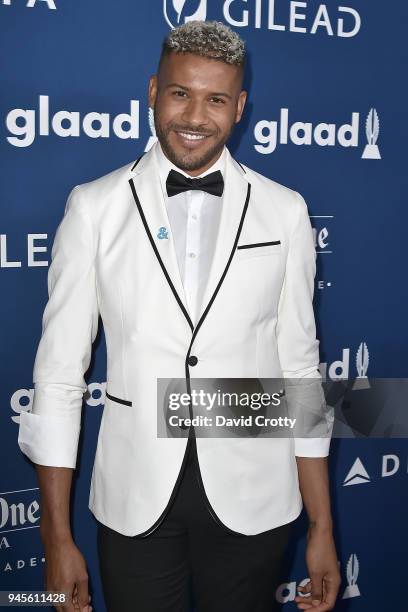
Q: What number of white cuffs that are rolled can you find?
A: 2